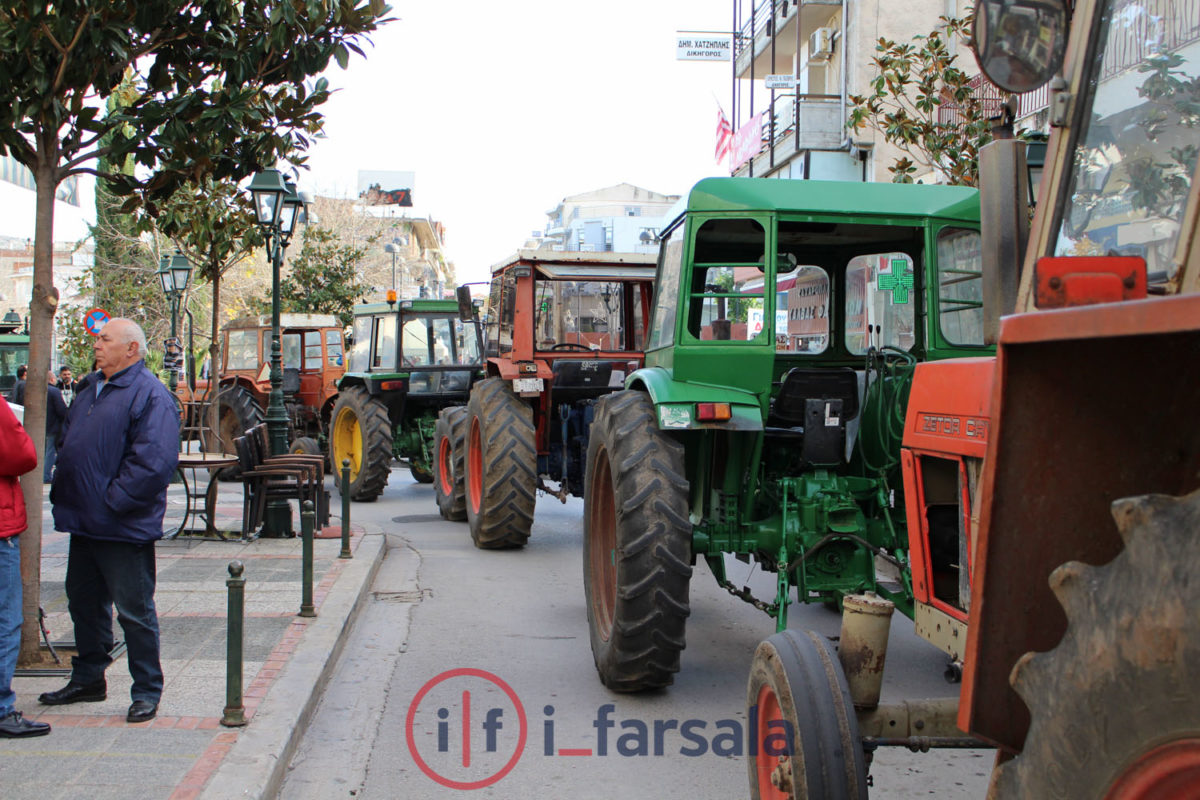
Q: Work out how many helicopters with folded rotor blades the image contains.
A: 0